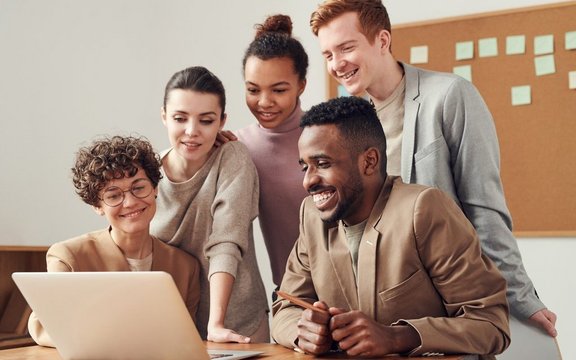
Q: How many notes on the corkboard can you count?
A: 11